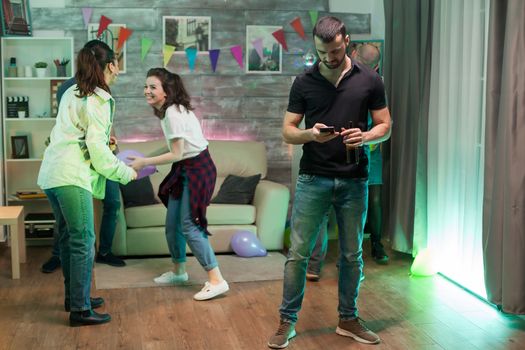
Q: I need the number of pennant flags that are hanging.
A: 12